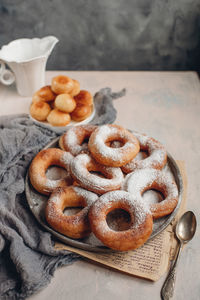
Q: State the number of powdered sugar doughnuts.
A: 8